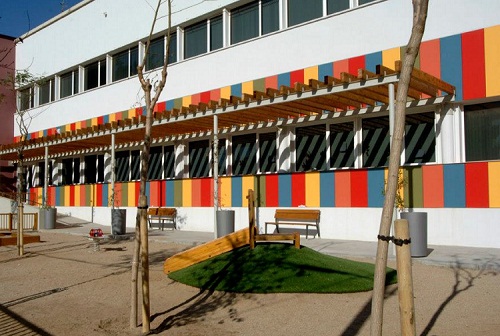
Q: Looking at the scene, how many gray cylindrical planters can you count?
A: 4